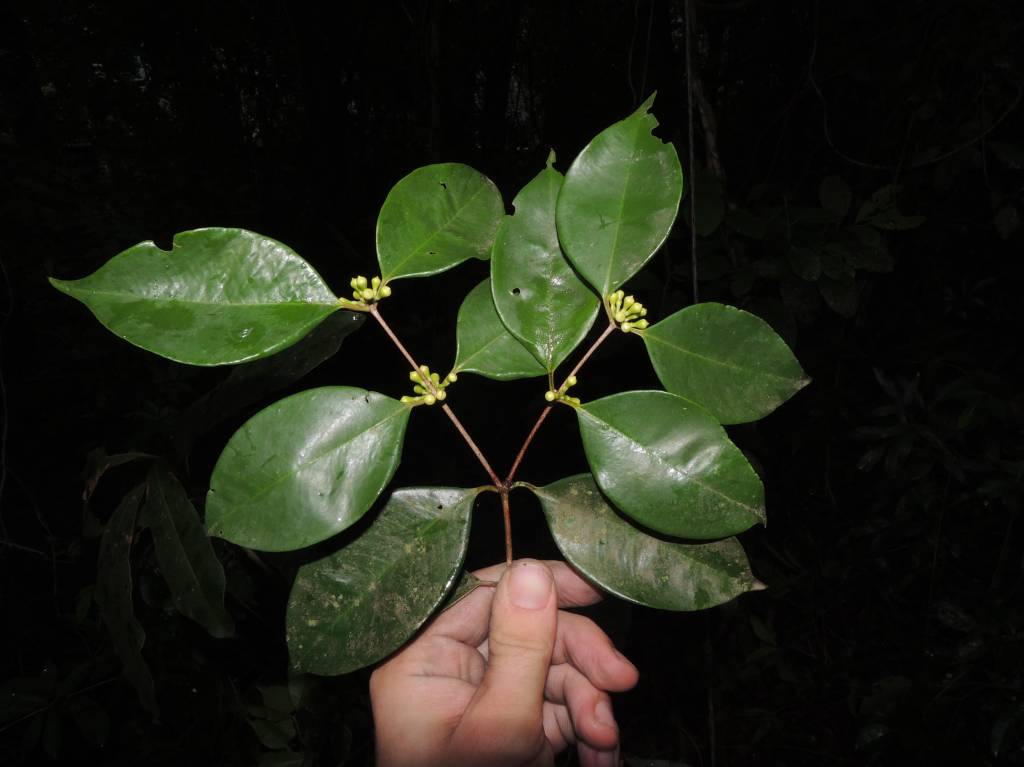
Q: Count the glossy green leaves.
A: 10